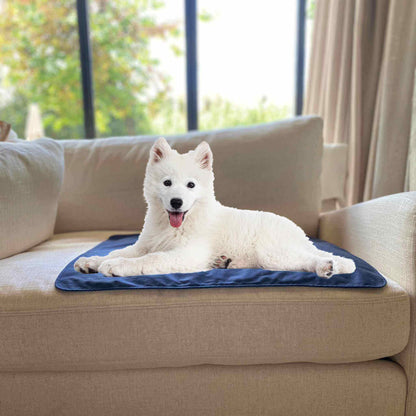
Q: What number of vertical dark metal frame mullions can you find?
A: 3